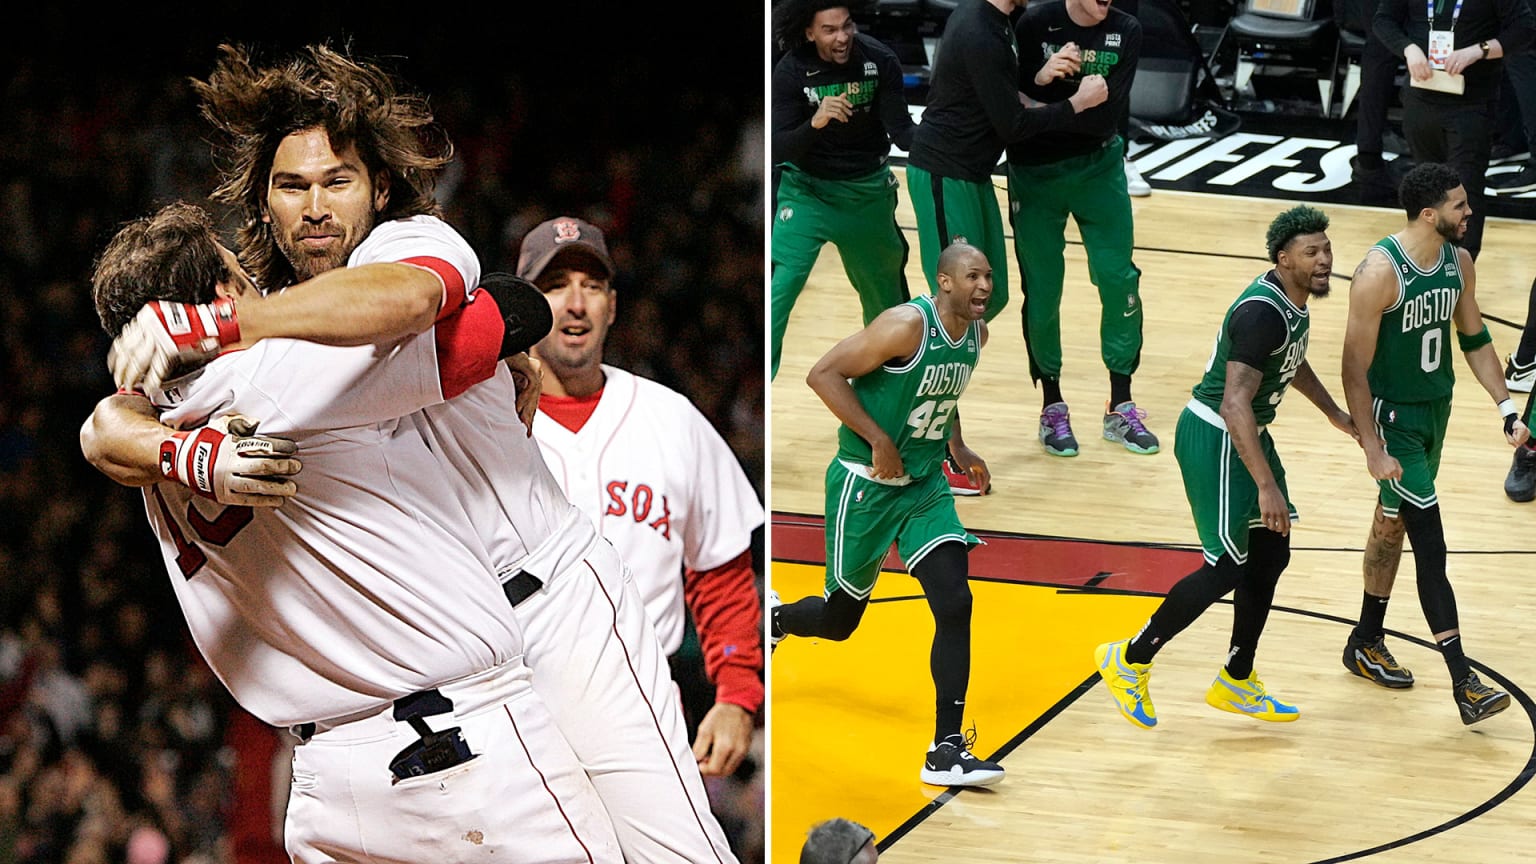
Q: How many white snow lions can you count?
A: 0